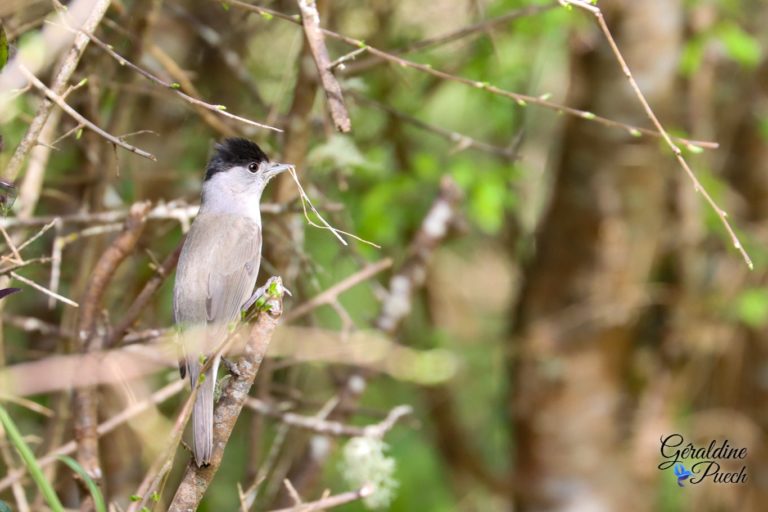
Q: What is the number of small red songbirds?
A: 0